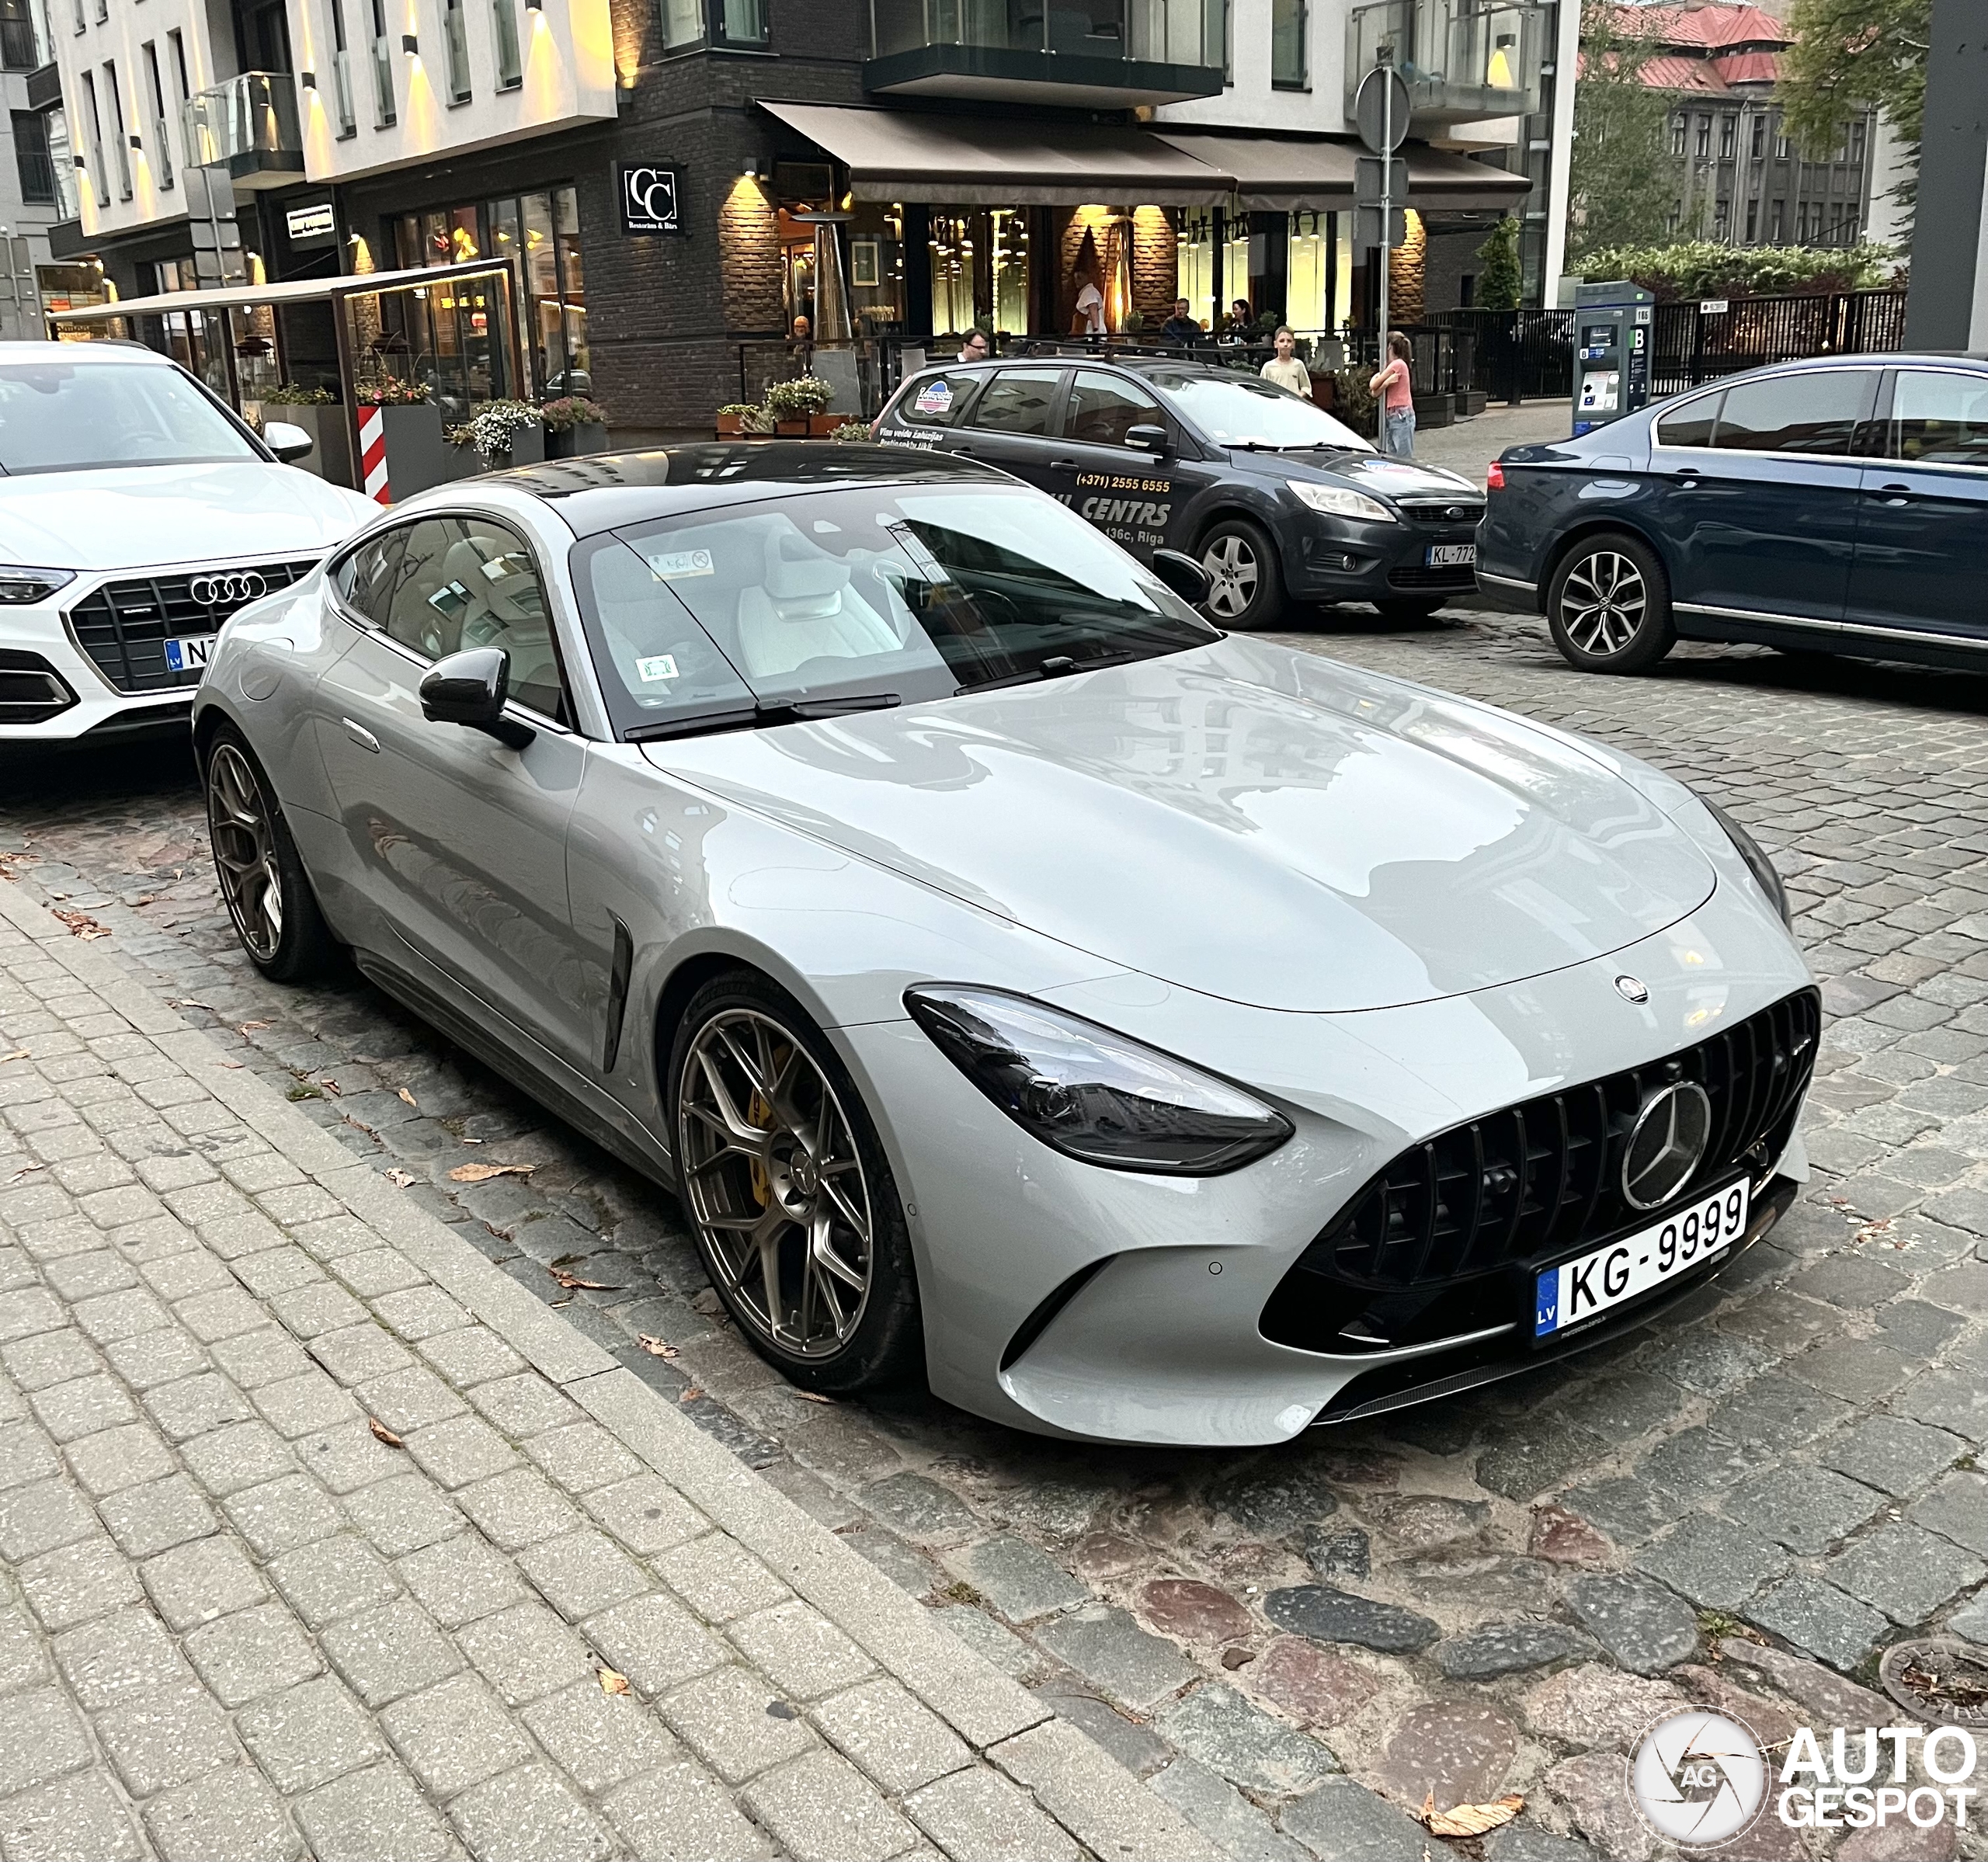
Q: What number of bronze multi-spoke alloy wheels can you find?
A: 2